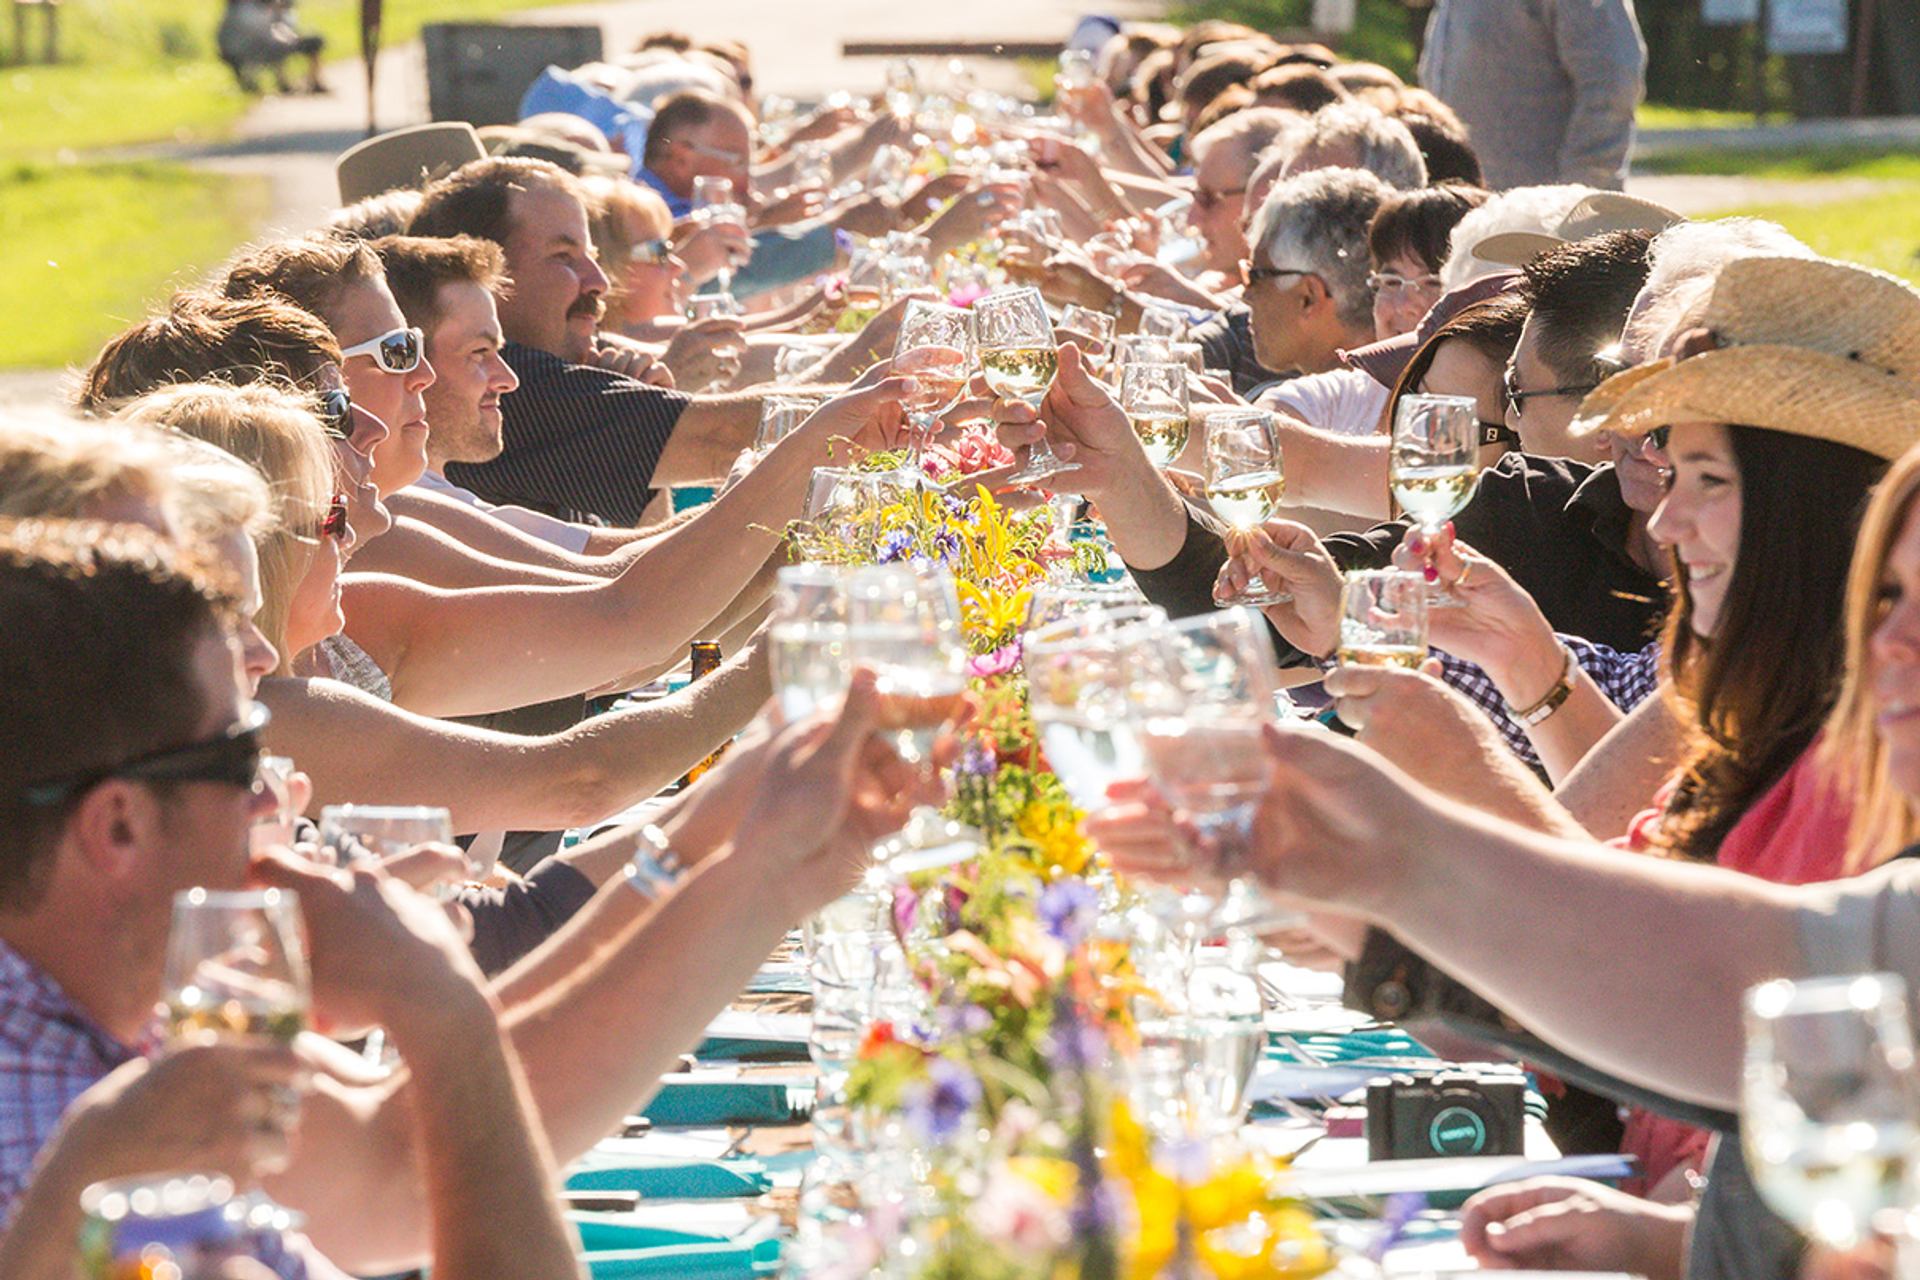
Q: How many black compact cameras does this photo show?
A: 1